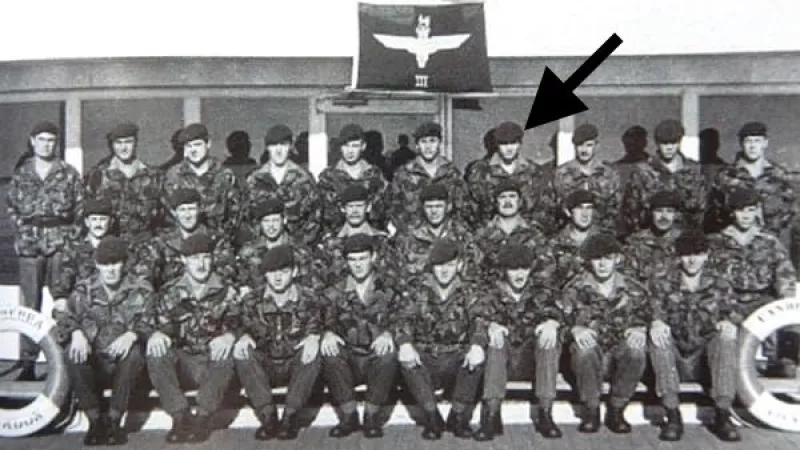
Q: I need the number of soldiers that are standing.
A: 10